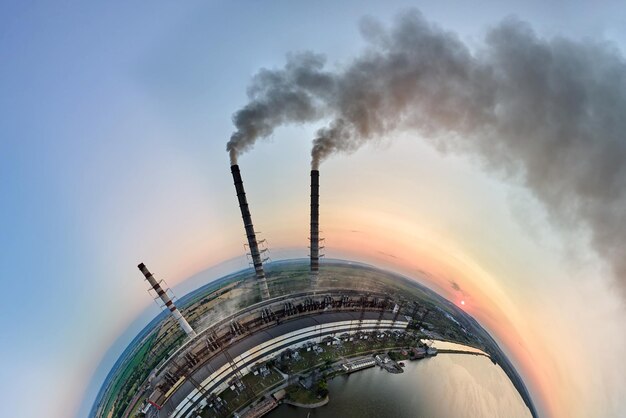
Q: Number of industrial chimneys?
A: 3